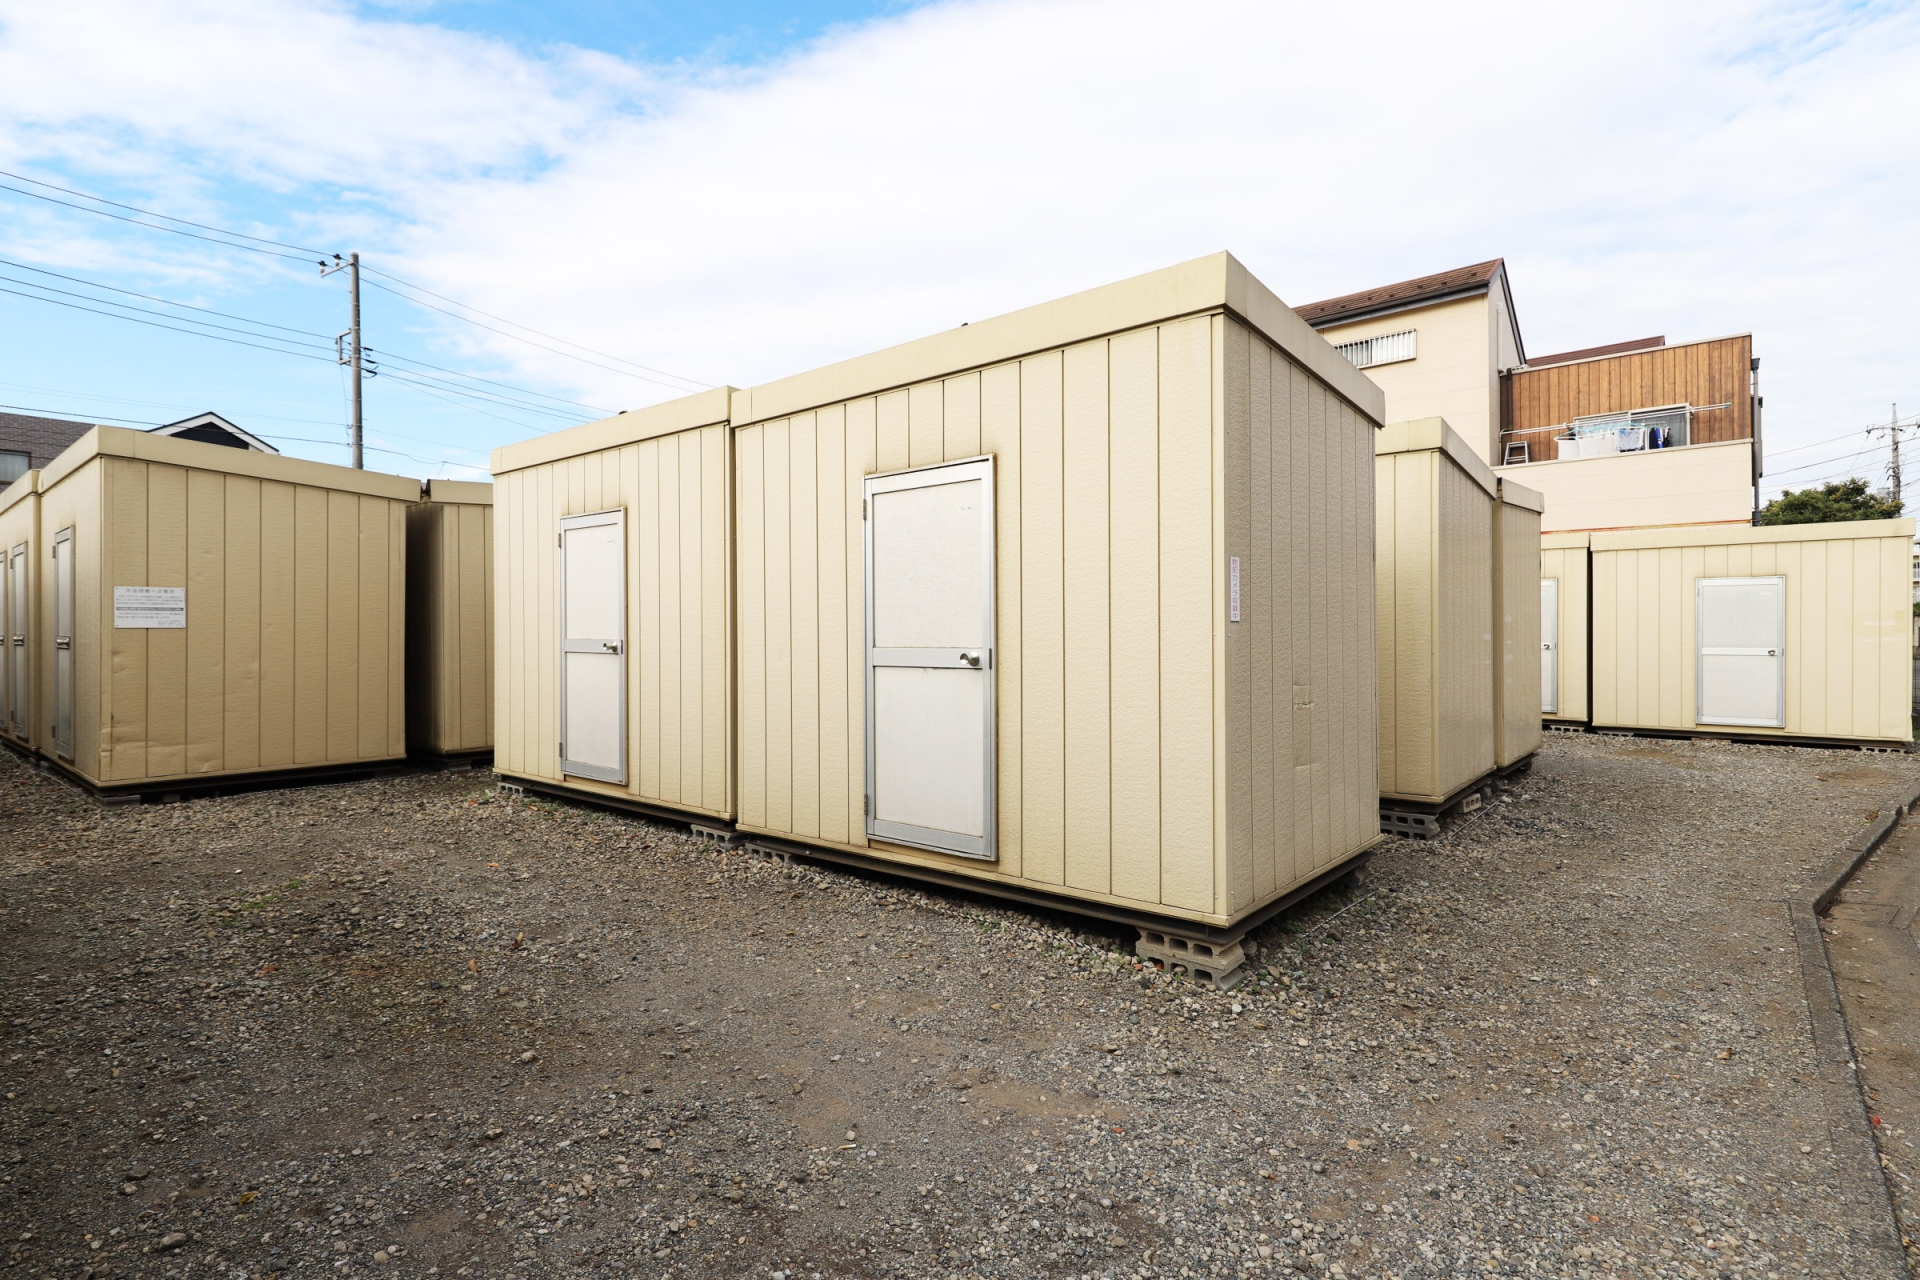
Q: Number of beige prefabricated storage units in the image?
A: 9